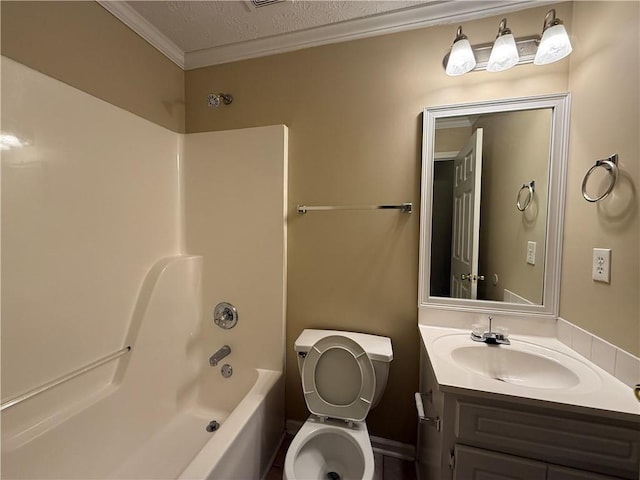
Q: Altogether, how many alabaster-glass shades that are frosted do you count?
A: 3